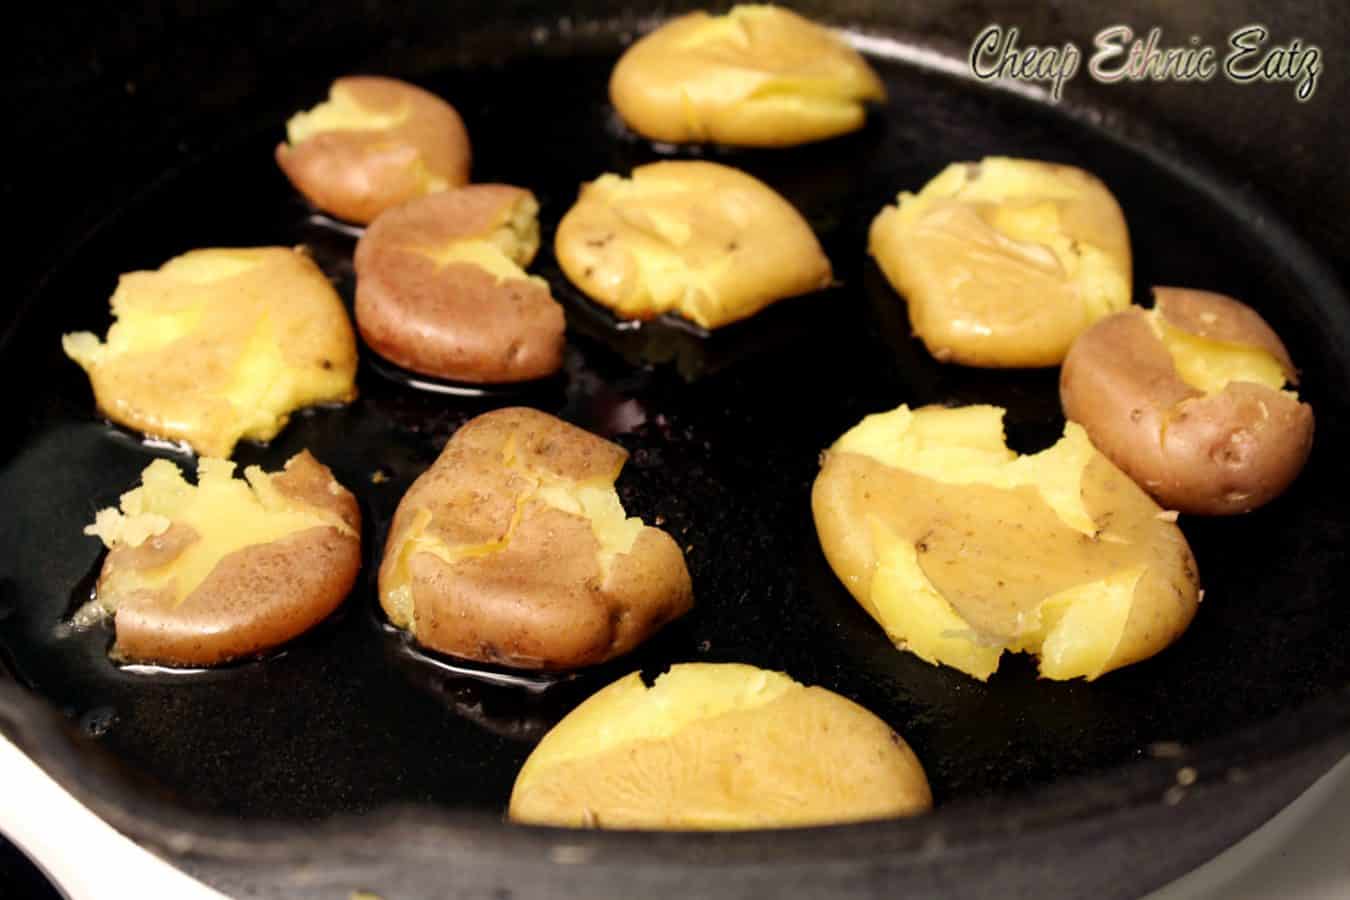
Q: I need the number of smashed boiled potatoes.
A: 11